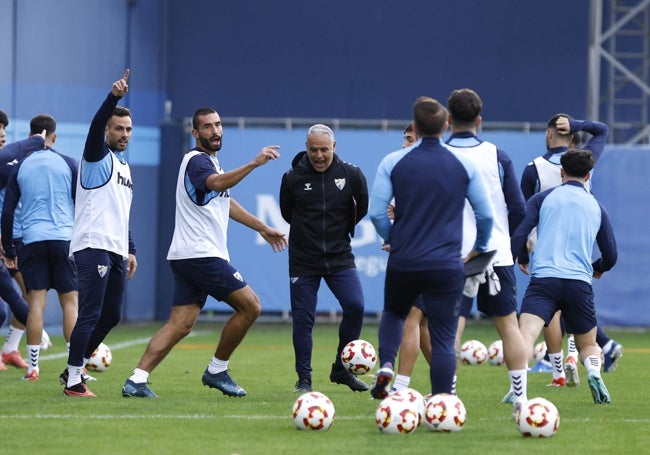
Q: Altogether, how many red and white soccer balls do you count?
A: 10